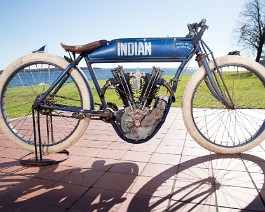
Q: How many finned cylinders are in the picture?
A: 2